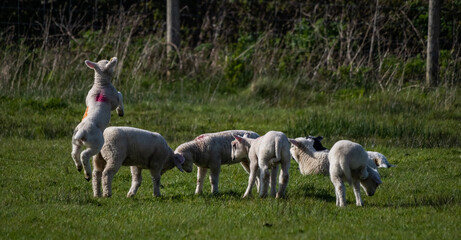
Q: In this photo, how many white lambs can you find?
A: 6